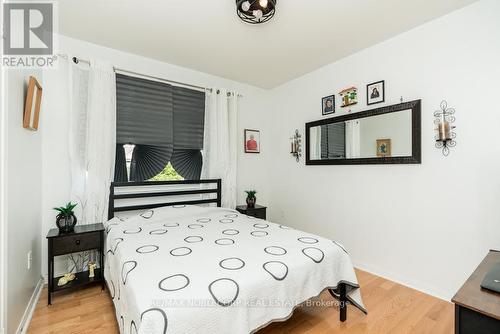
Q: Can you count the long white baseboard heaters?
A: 0